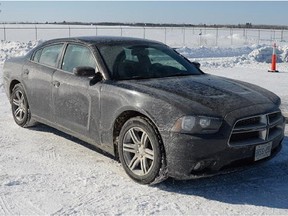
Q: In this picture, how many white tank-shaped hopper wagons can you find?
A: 0